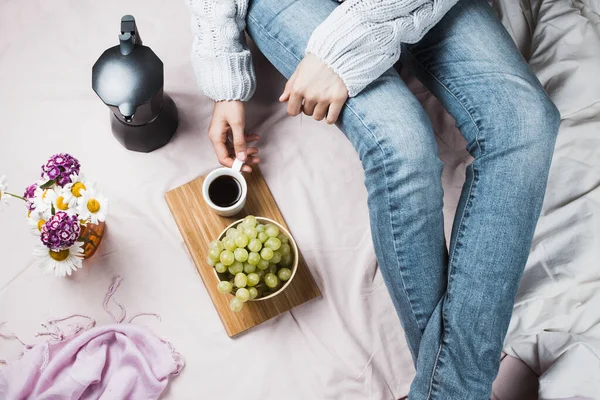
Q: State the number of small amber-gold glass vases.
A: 1